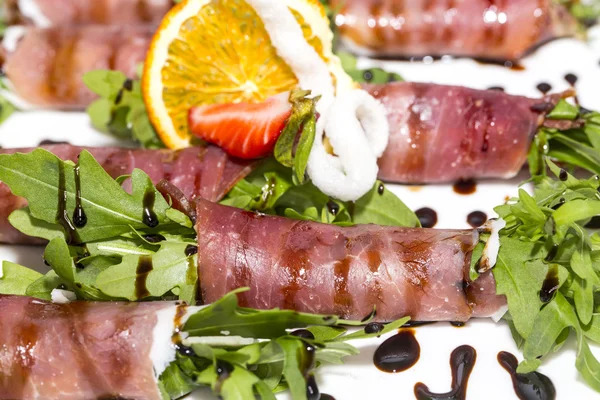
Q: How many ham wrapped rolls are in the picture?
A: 7